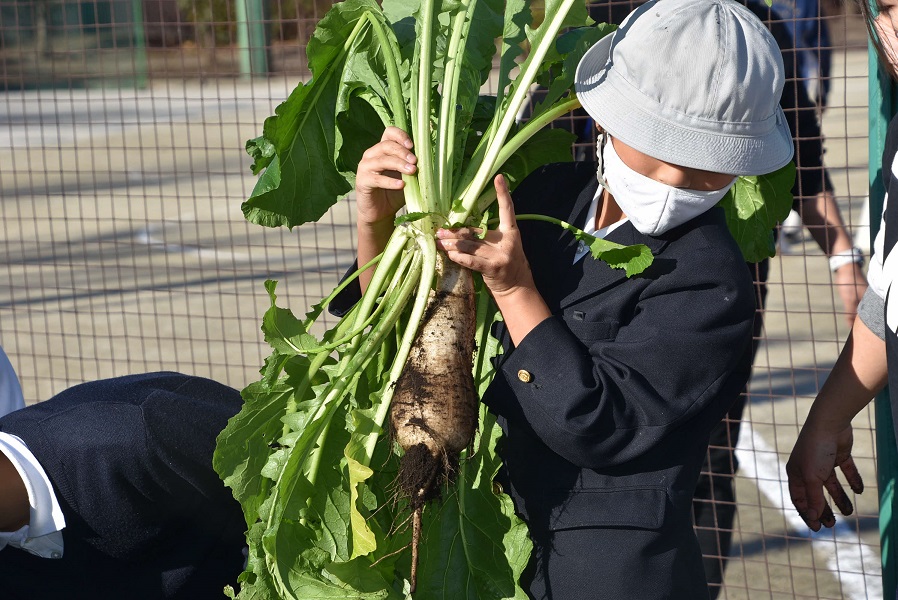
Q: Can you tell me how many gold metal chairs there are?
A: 0